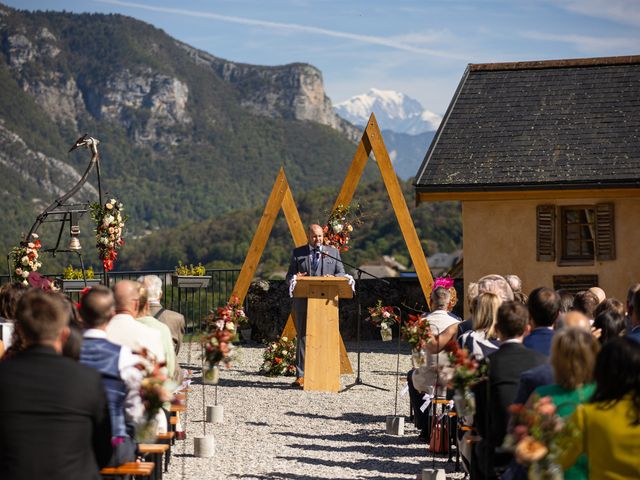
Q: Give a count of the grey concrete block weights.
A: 4